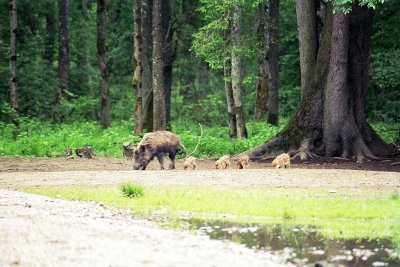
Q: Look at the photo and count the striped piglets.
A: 4